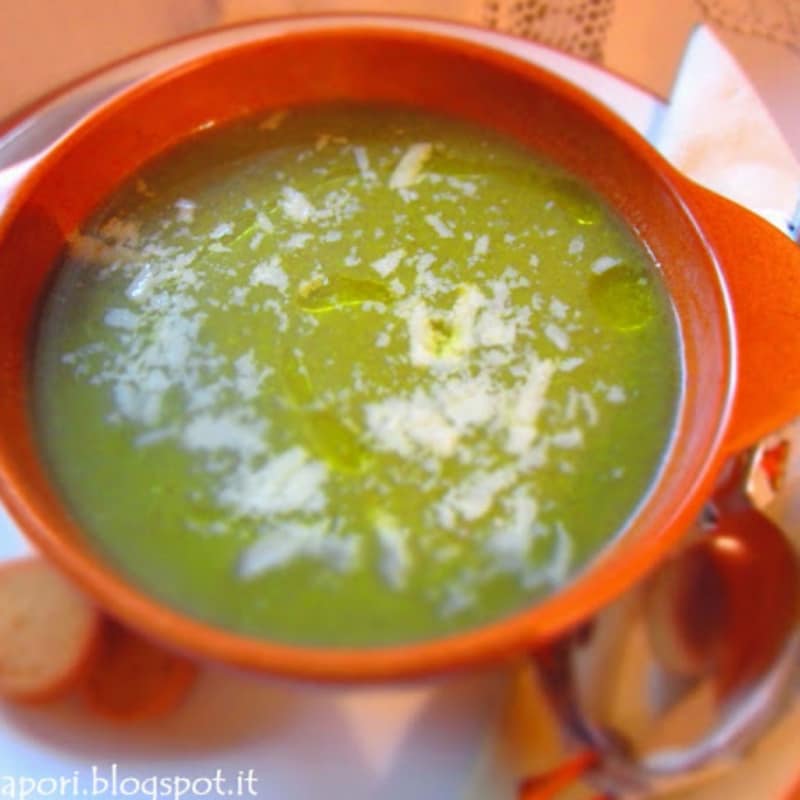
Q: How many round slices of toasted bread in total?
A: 2